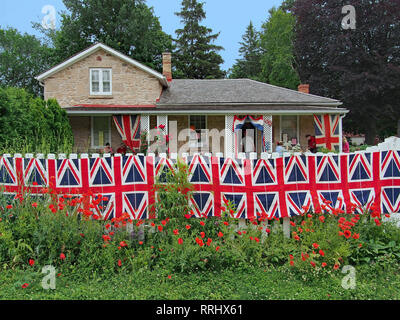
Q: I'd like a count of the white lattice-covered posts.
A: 4